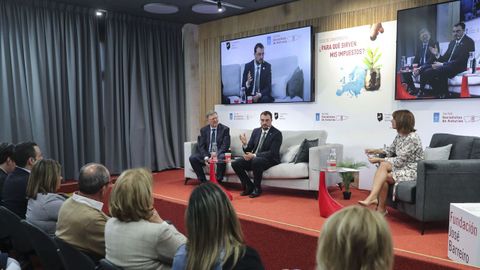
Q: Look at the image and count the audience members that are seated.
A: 7